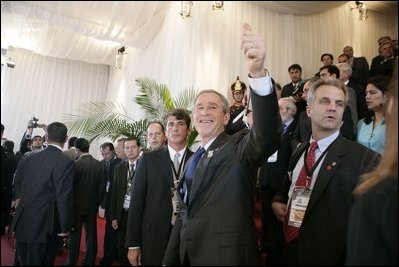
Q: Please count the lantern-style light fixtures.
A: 4